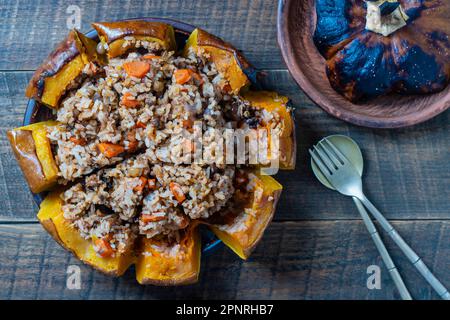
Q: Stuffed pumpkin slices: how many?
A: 8